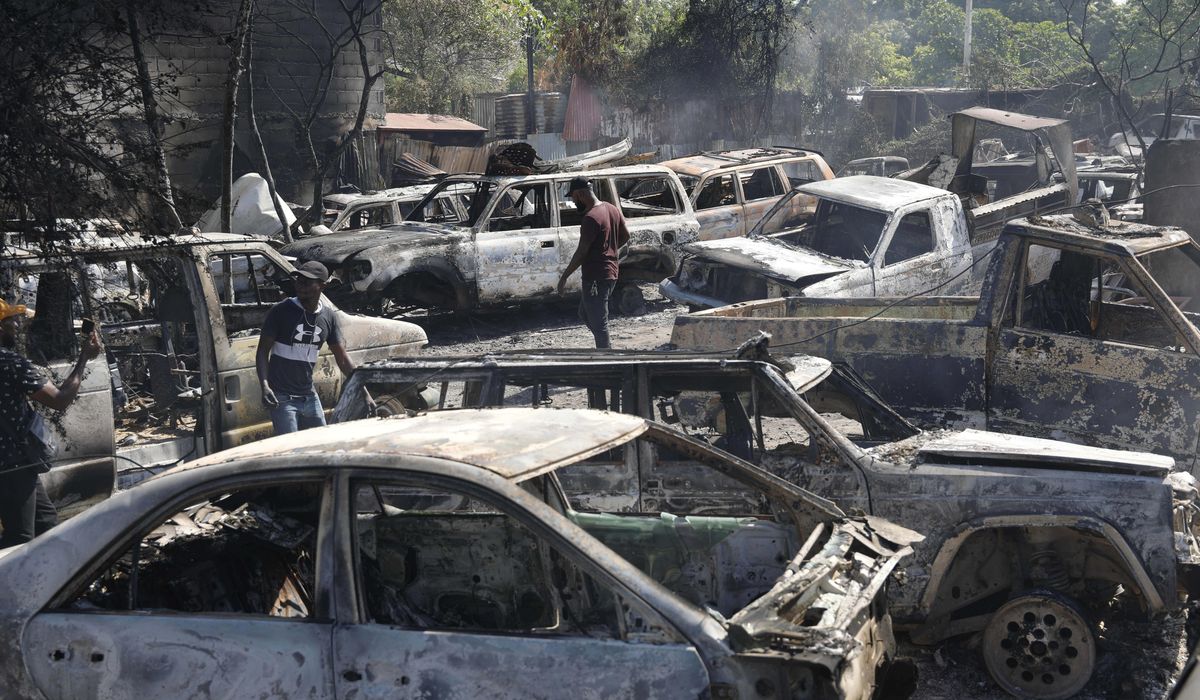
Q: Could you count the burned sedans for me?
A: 1